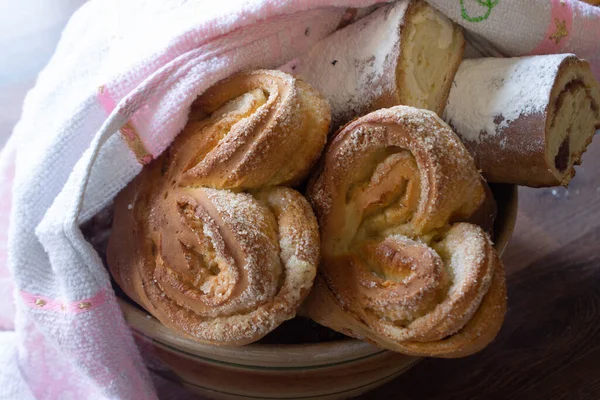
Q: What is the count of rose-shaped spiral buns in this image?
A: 2